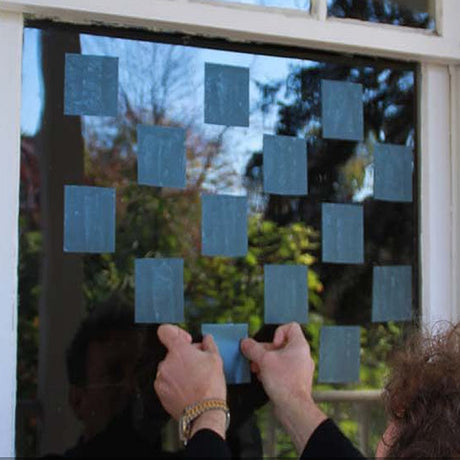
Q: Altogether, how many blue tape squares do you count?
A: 14